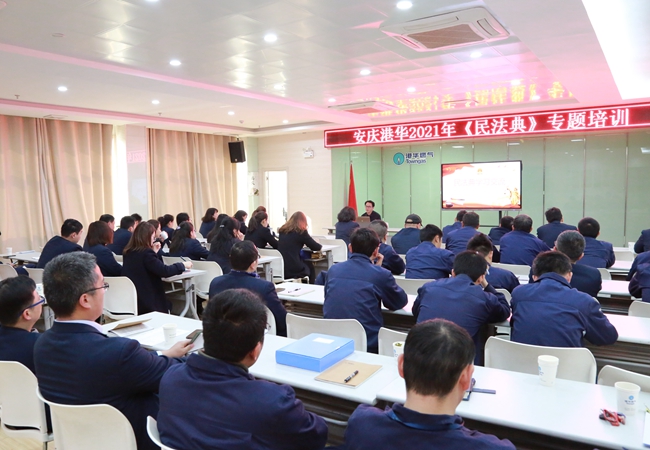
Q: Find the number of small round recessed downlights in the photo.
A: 15